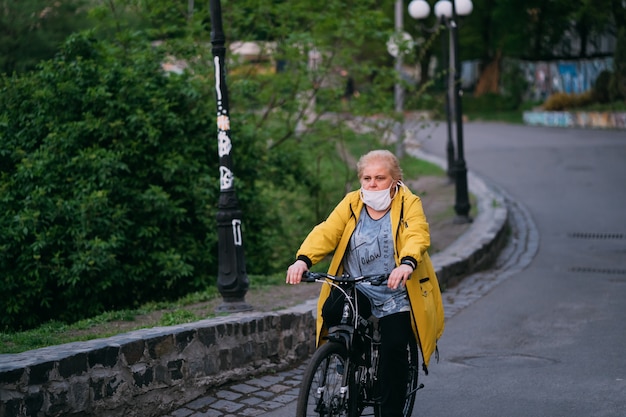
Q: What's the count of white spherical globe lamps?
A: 3